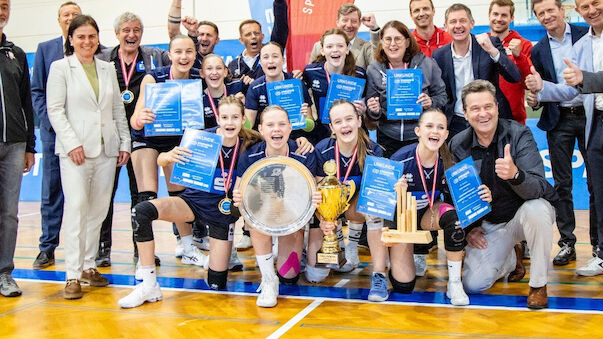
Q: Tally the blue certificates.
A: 8